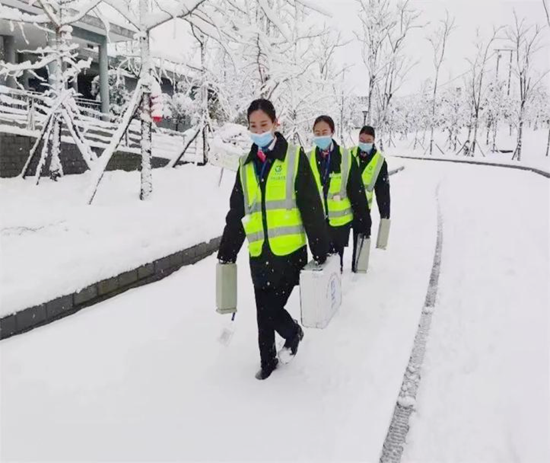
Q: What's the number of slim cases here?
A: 3